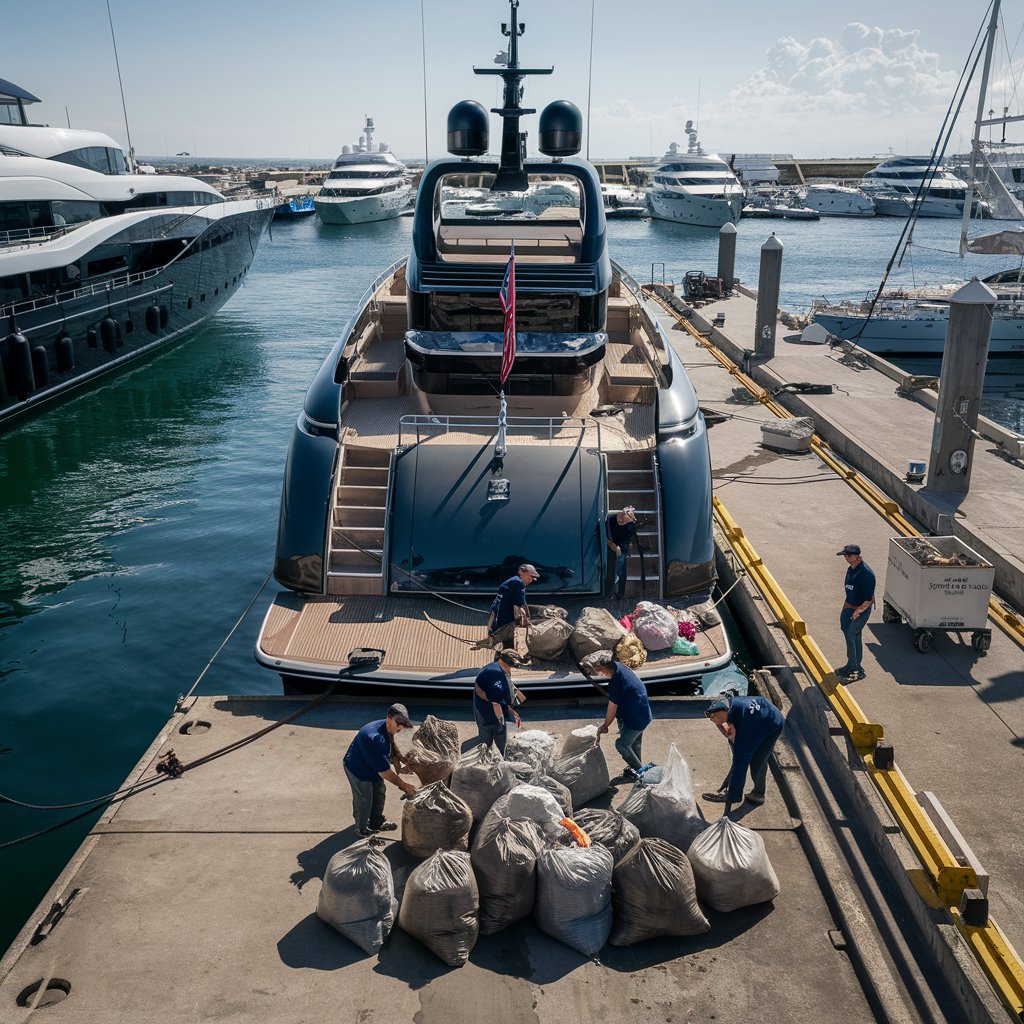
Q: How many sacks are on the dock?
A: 15